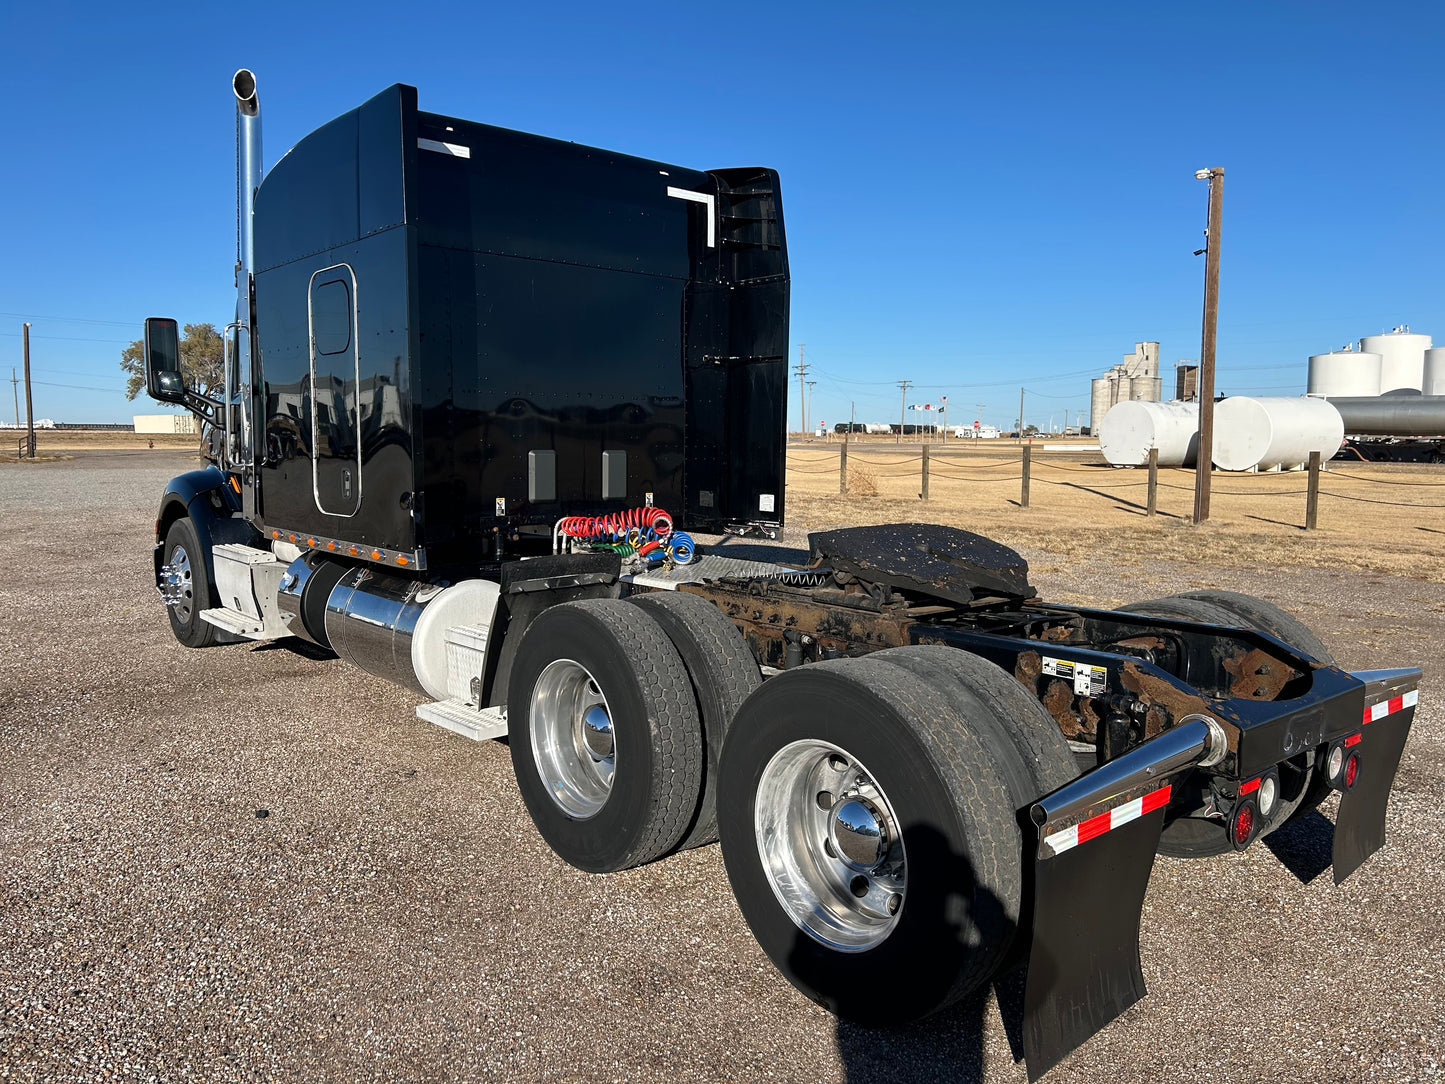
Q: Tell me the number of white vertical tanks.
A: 3